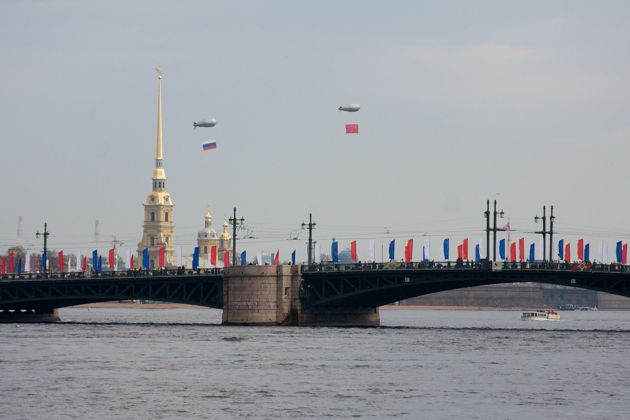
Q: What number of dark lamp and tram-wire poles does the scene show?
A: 7